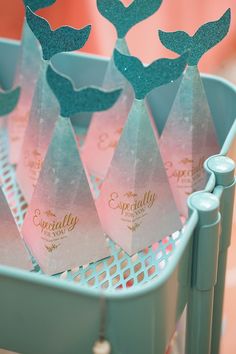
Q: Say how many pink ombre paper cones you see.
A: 7